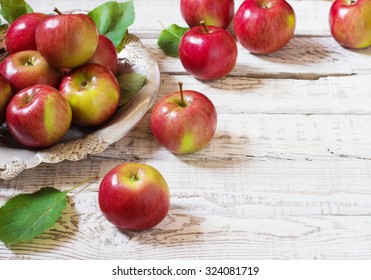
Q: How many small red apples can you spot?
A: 13